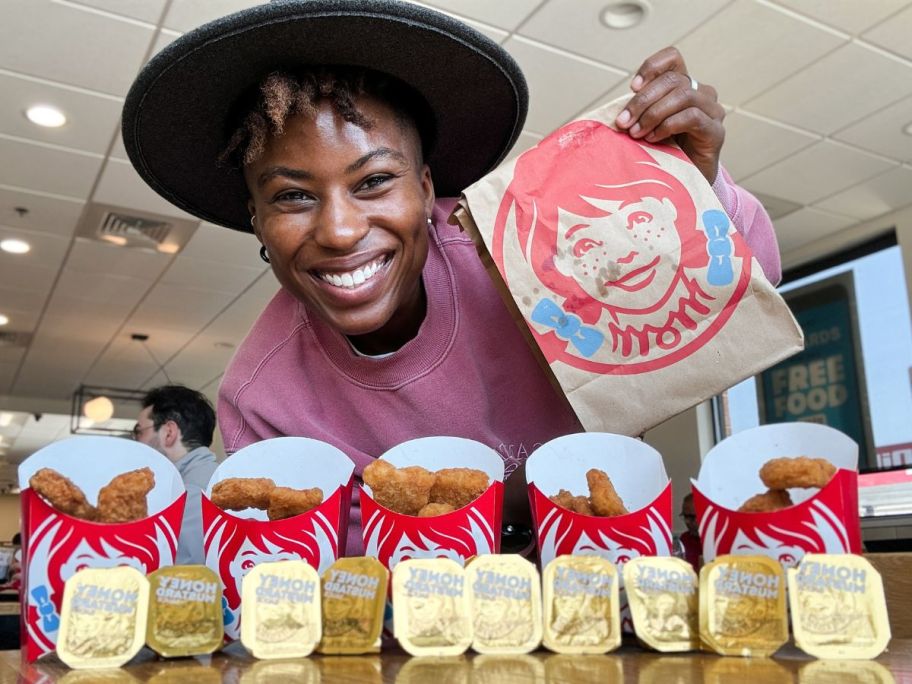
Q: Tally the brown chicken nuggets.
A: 11